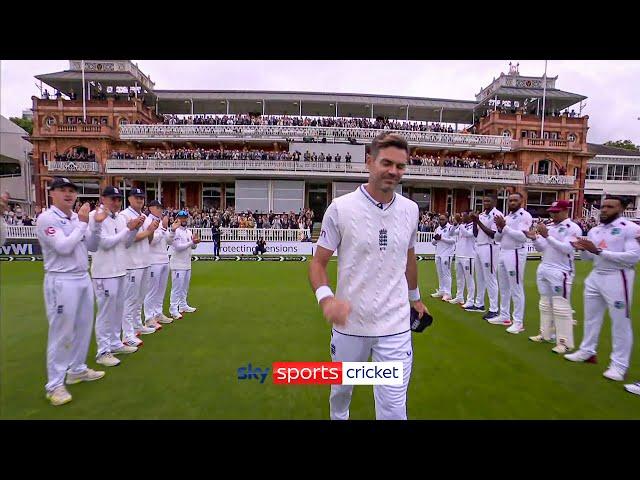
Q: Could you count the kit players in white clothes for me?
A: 12